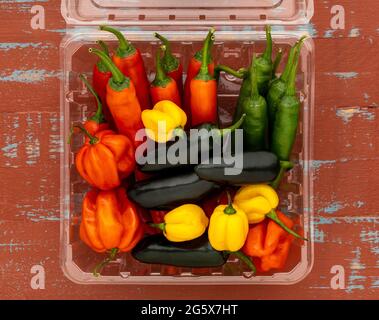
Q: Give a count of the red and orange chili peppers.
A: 11